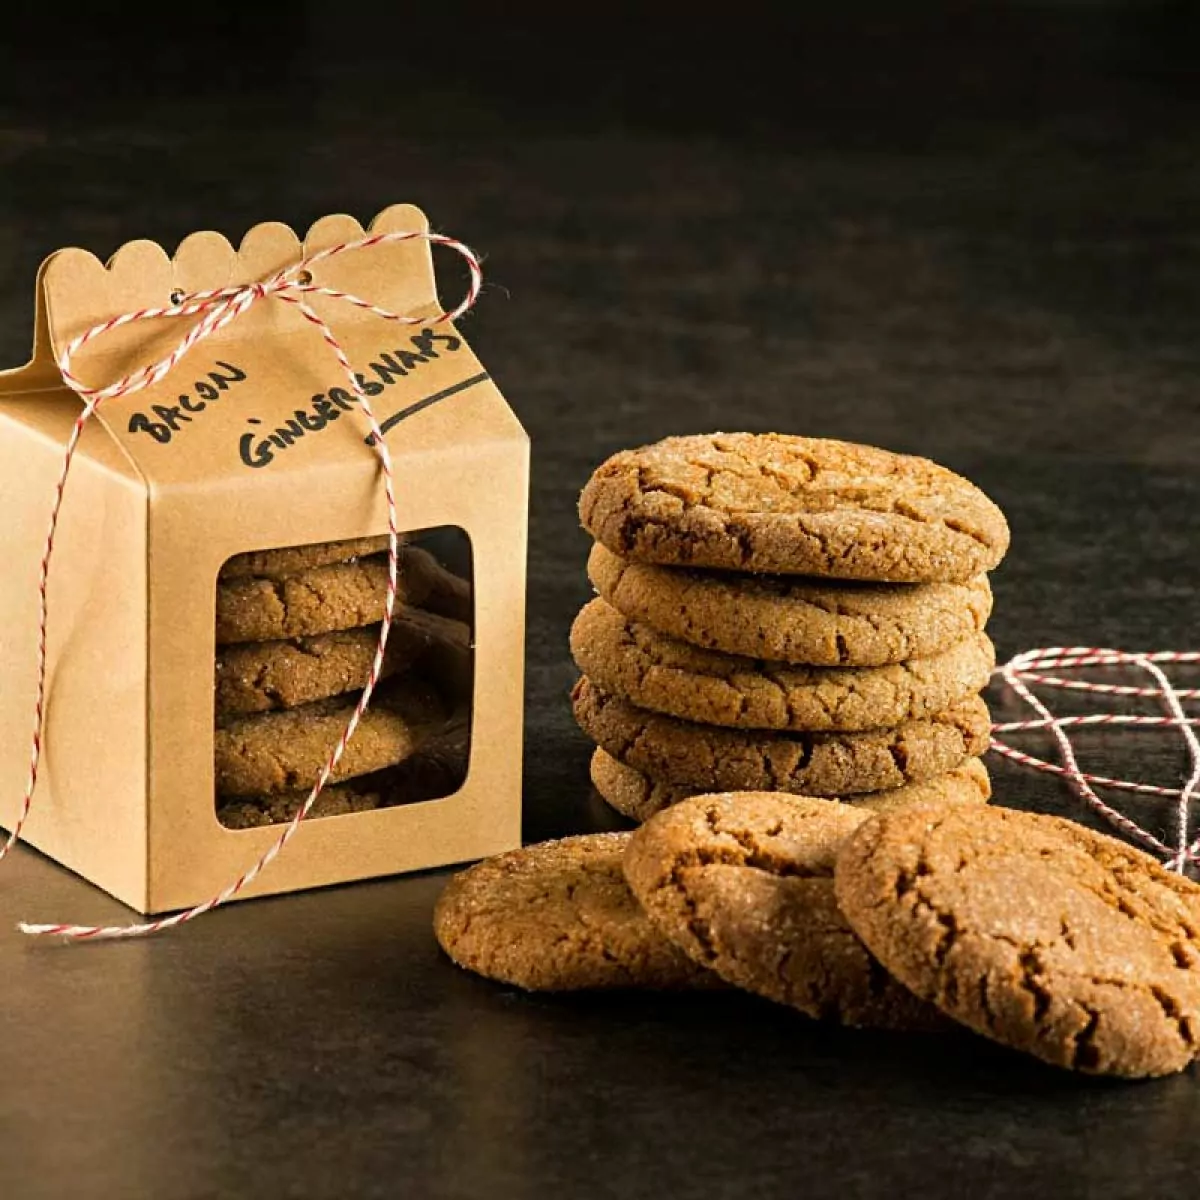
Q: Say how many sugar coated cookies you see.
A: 13